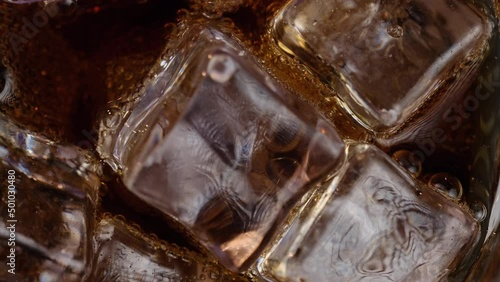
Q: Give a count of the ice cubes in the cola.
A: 5